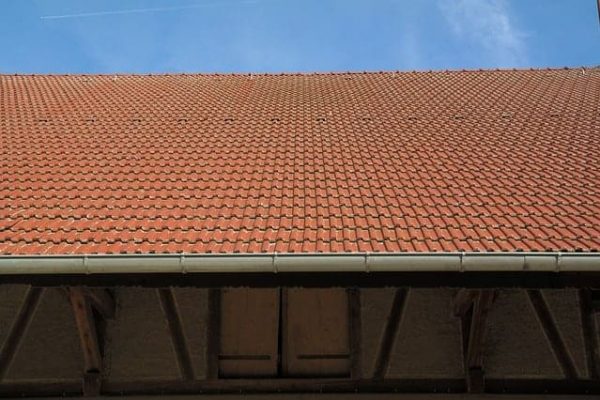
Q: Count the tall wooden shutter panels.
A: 2